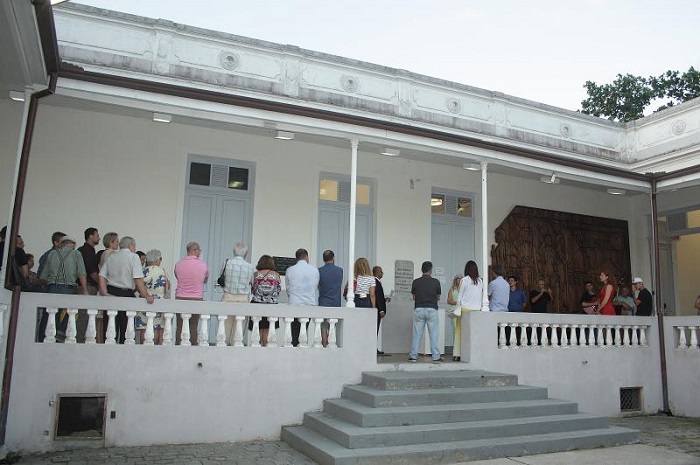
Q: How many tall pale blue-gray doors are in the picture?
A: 3